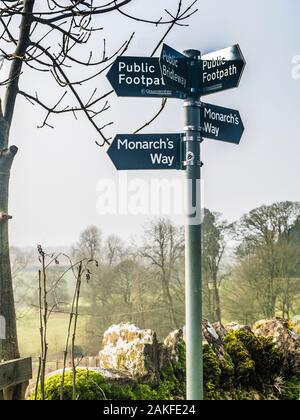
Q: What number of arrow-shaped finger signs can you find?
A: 5